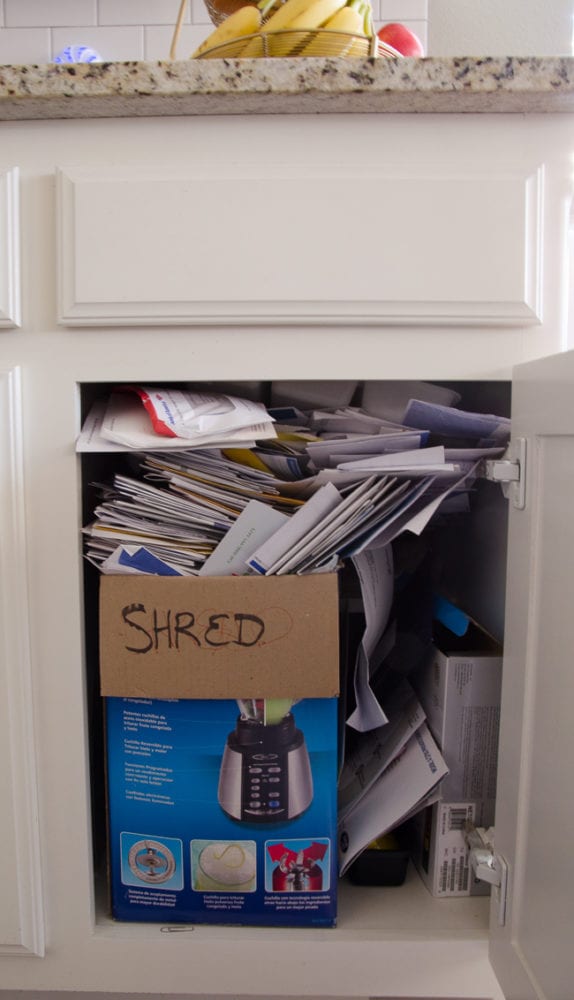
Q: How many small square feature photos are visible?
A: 3